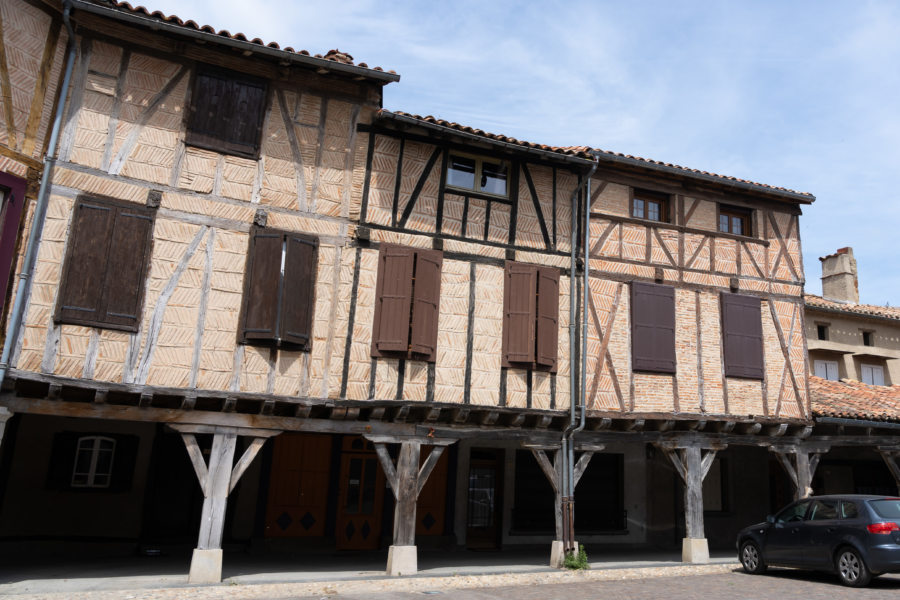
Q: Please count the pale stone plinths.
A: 4